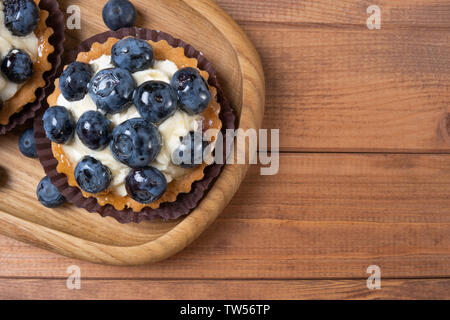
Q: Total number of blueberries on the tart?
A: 11